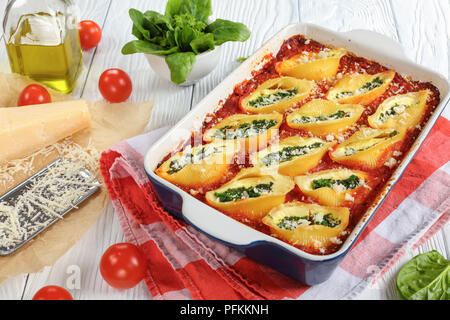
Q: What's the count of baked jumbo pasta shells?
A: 12